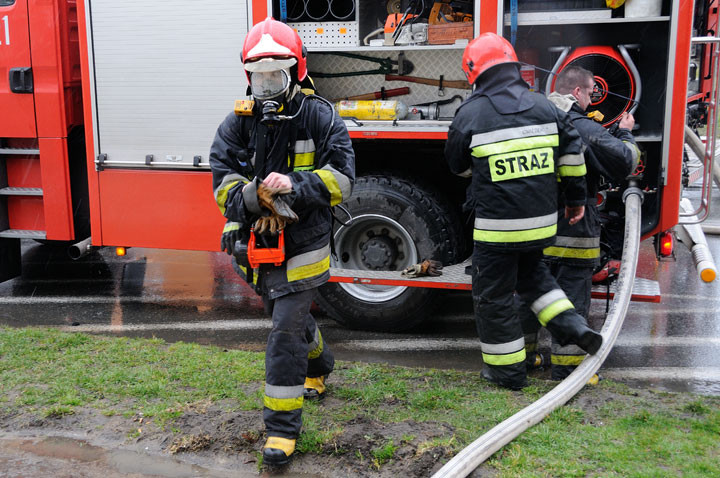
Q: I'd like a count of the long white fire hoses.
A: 1